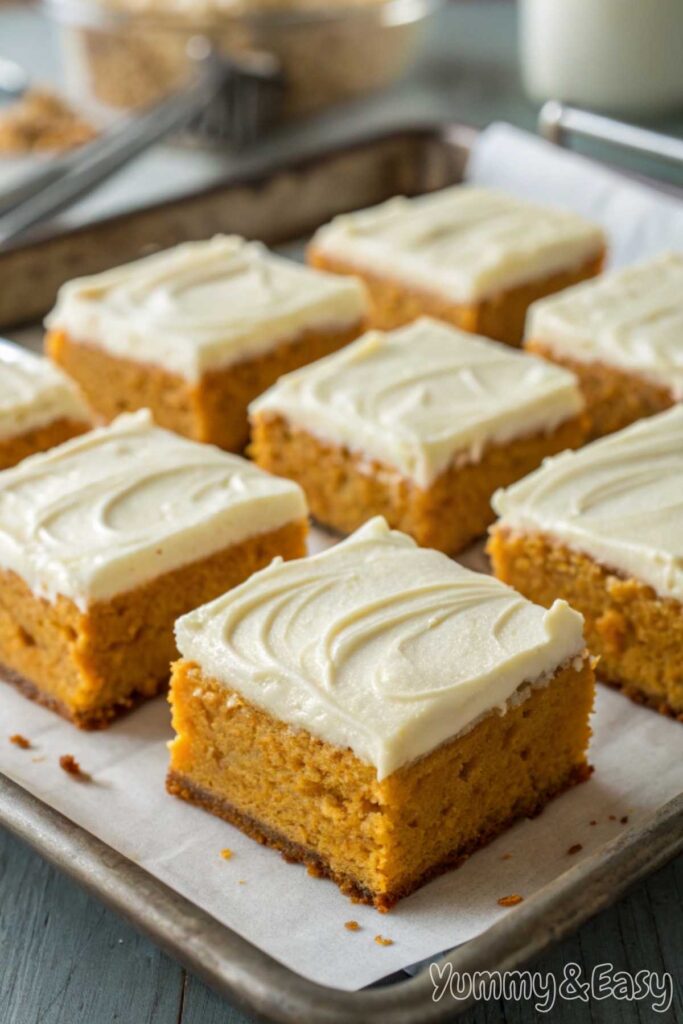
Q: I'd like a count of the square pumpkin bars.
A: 8